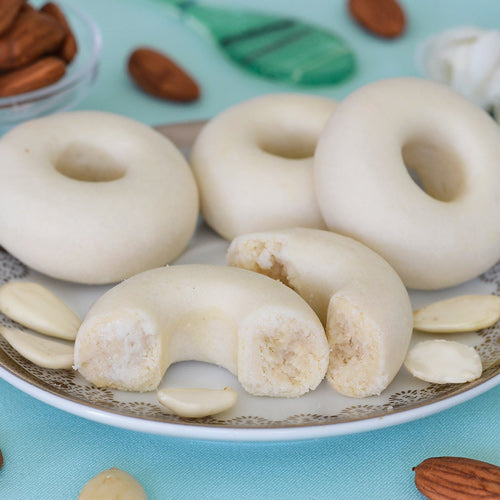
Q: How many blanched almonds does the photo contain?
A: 6